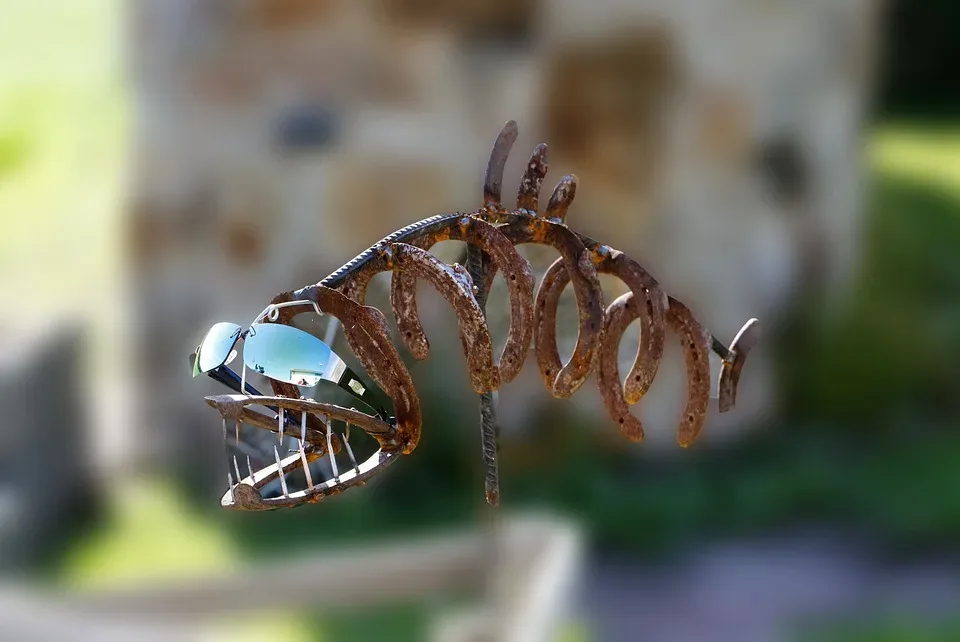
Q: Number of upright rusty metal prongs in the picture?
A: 3